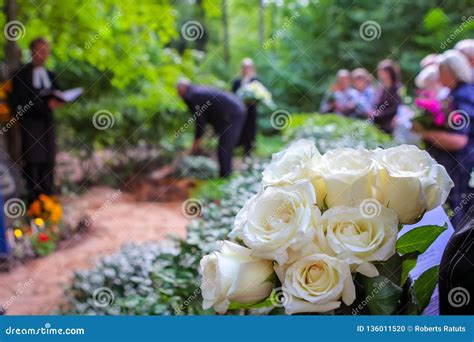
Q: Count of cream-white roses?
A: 7